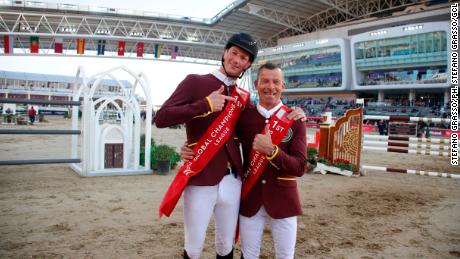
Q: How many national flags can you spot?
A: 9